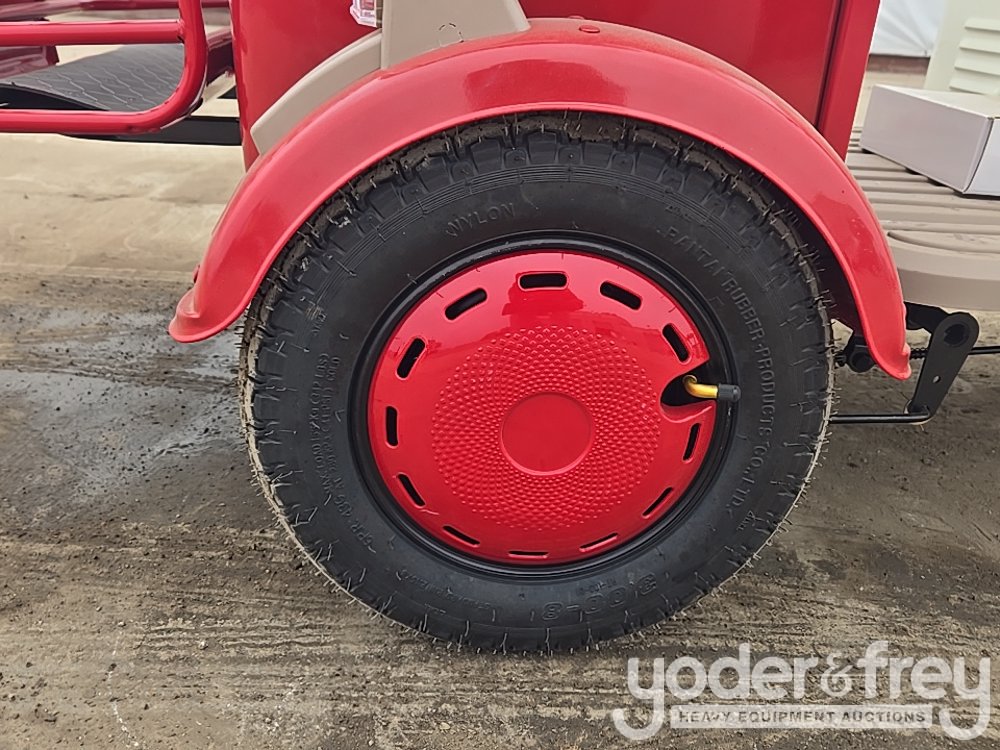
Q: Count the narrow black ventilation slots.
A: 12